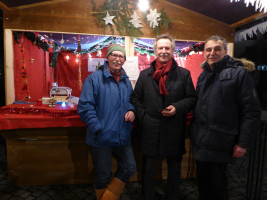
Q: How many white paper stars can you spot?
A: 1